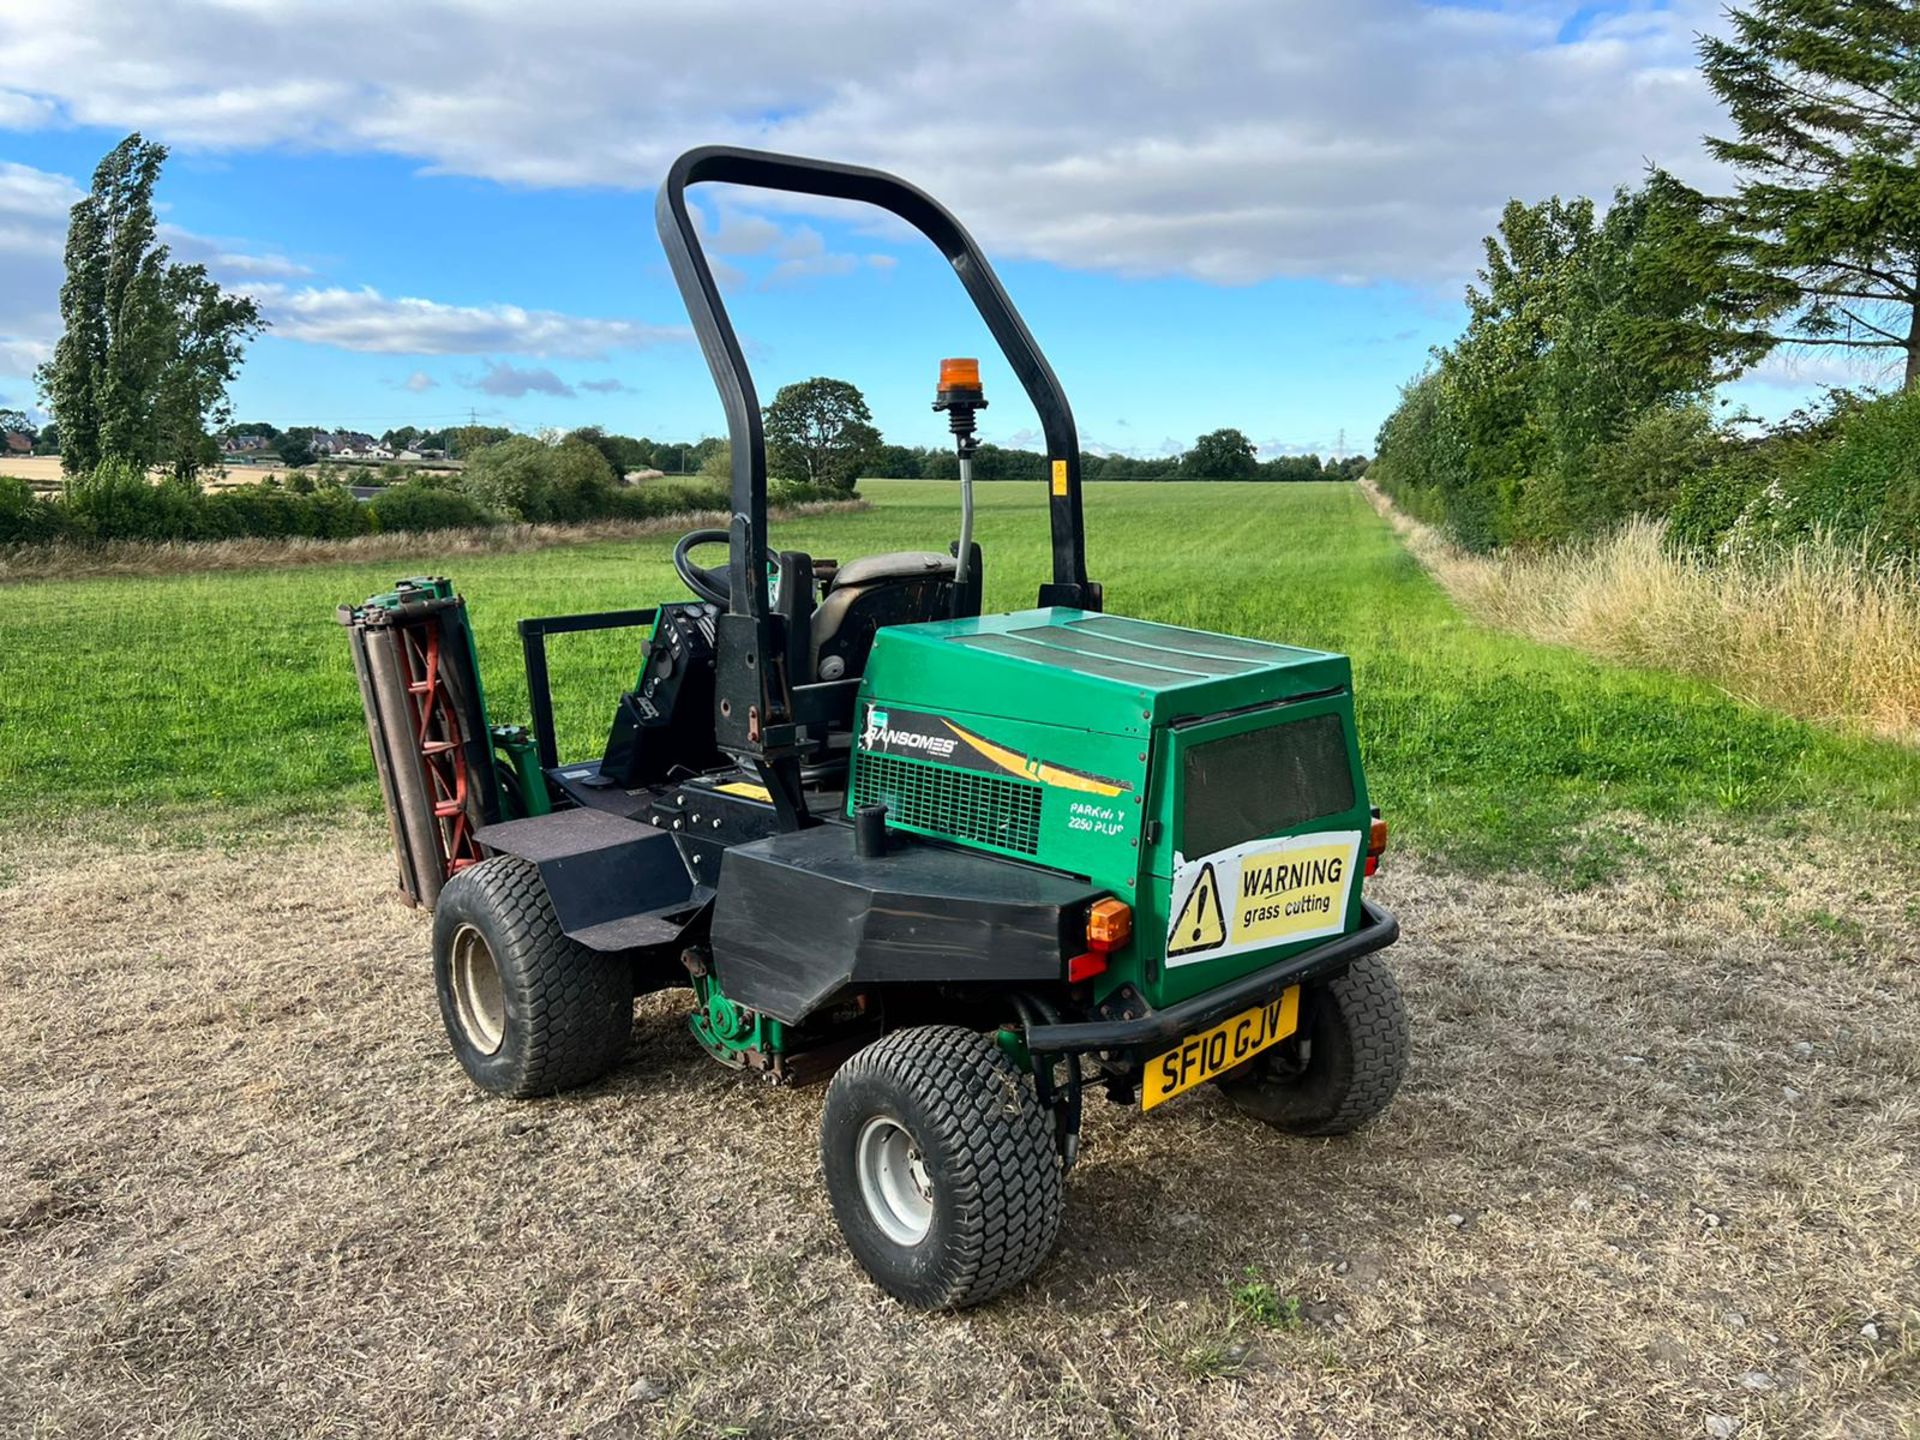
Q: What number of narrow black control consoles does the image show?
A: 1